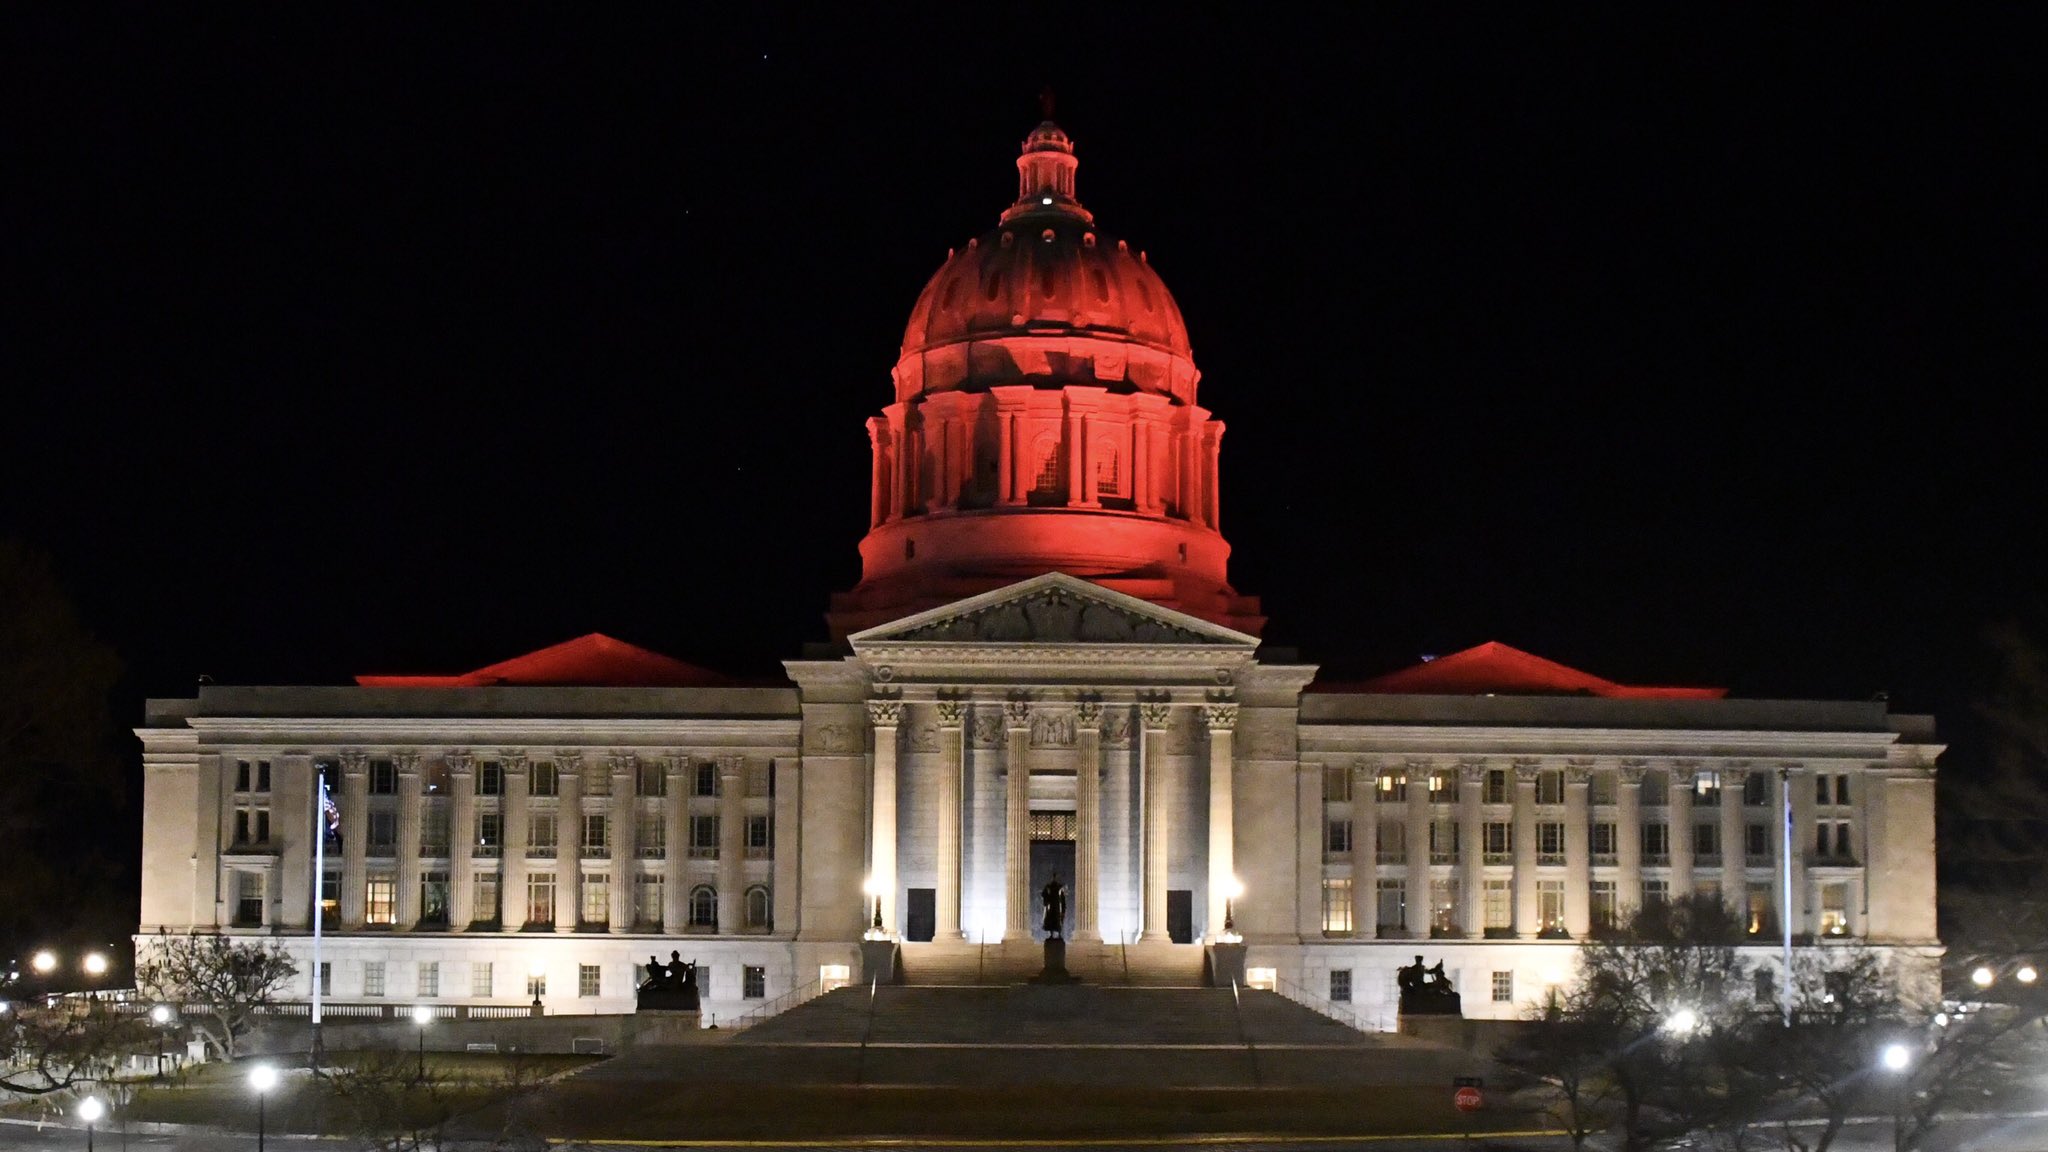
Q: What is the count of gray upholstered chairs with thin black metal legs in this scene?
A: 0